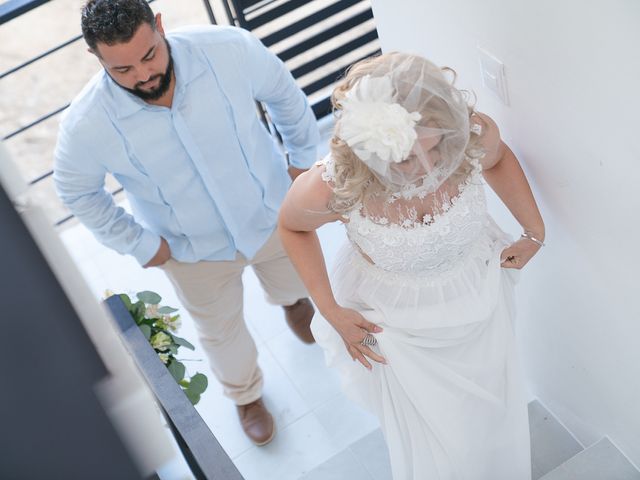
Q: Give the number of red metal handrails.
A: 0